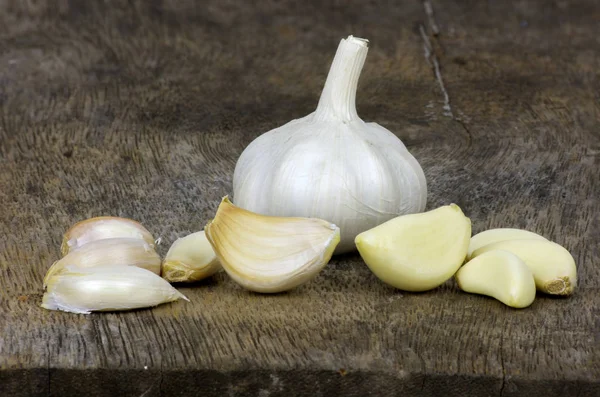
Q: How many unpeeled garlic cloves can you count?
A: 5